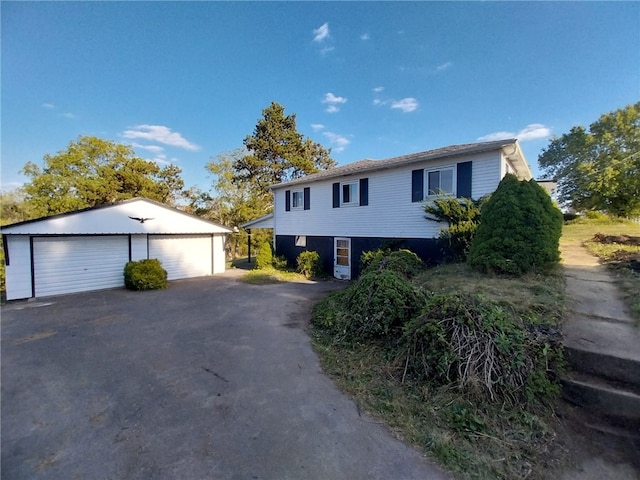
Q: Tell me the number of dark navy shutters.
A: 6